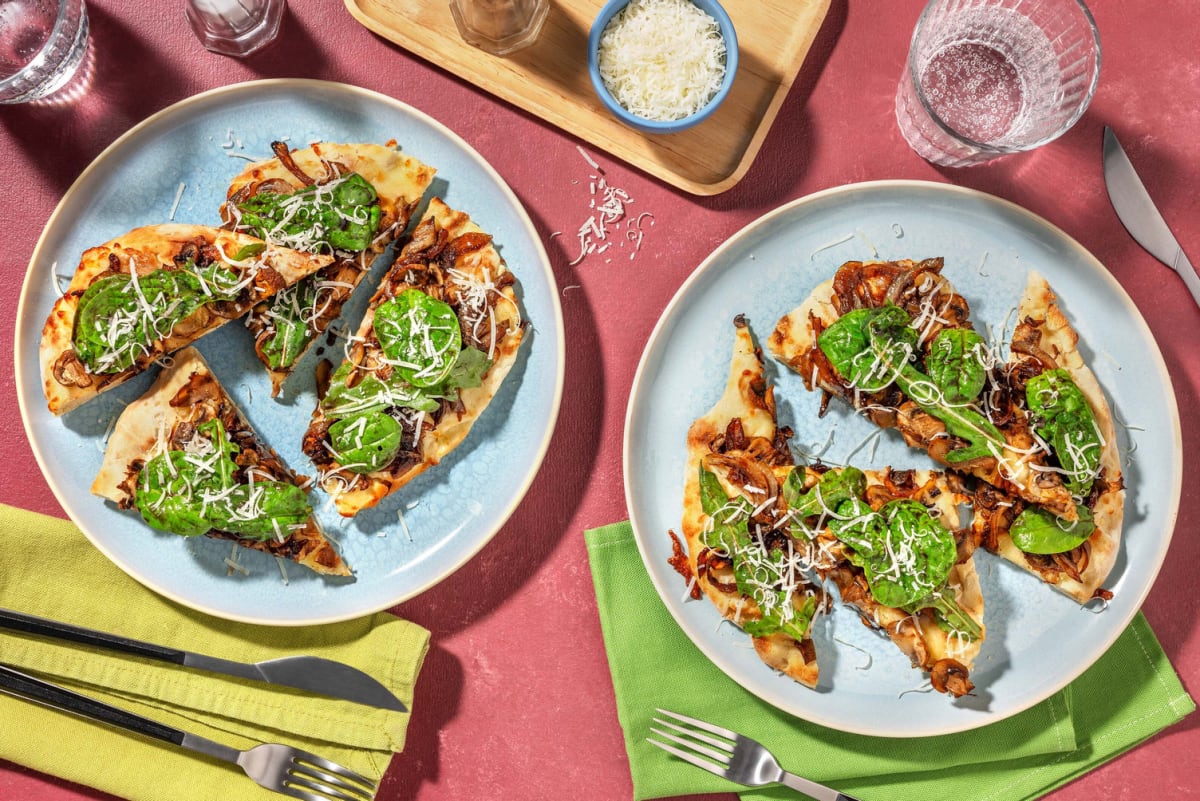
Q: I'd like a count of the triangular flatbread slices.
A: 8